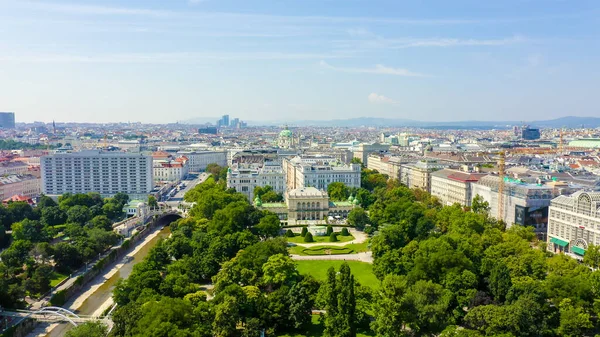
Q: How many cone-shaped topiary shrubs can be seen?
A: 6